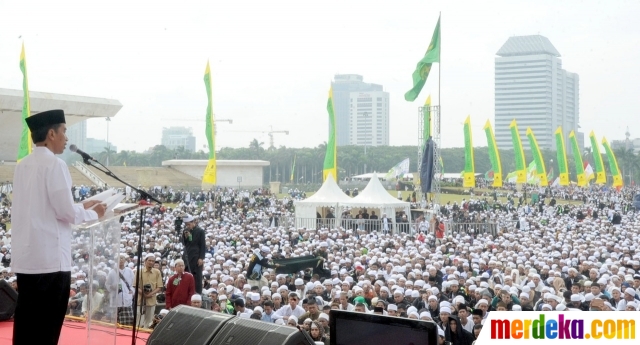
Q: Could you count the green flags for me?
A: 13